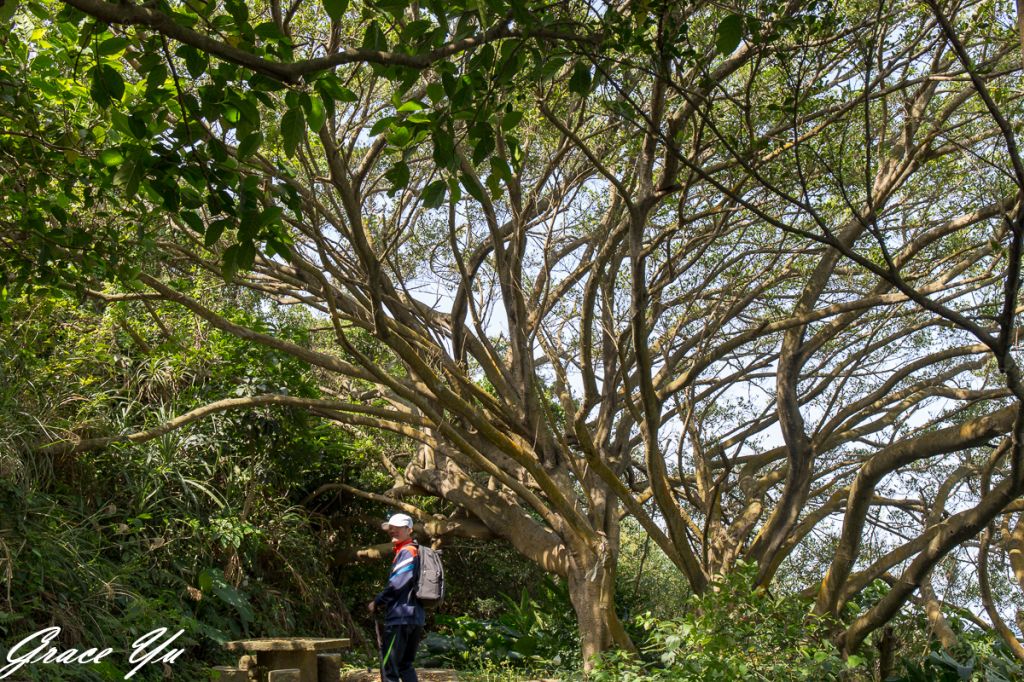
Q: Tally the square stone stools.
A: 4